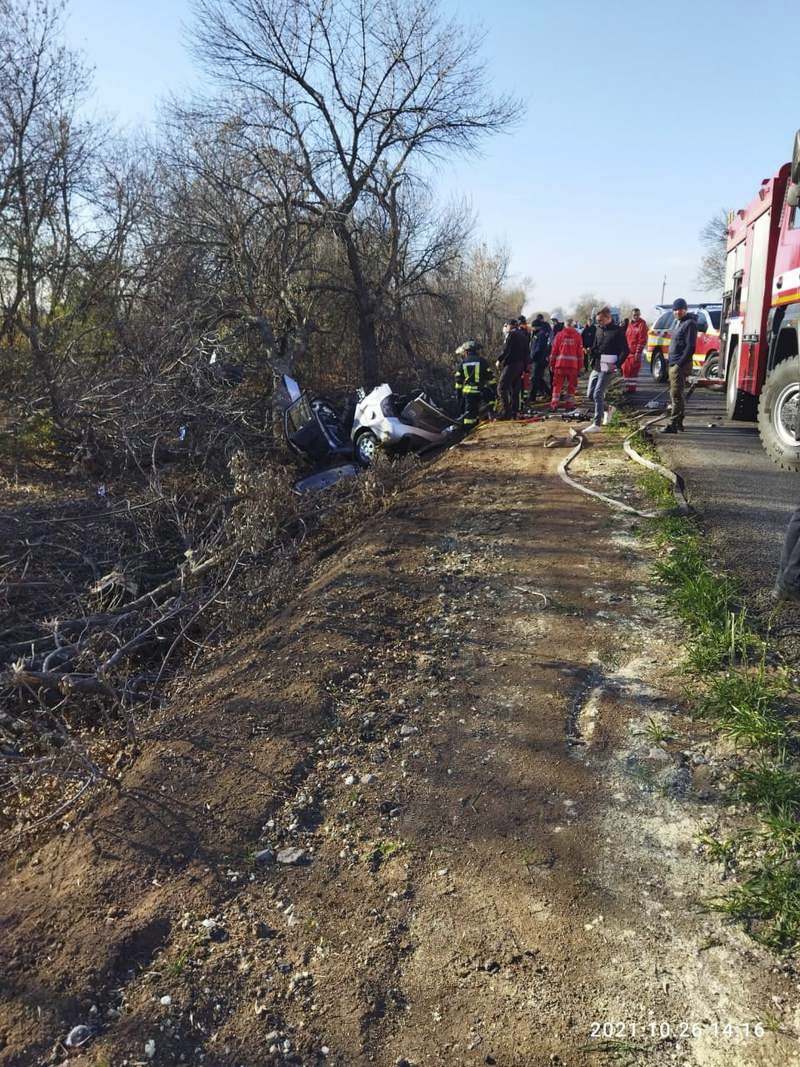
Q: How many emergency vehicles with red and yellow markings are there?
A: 2